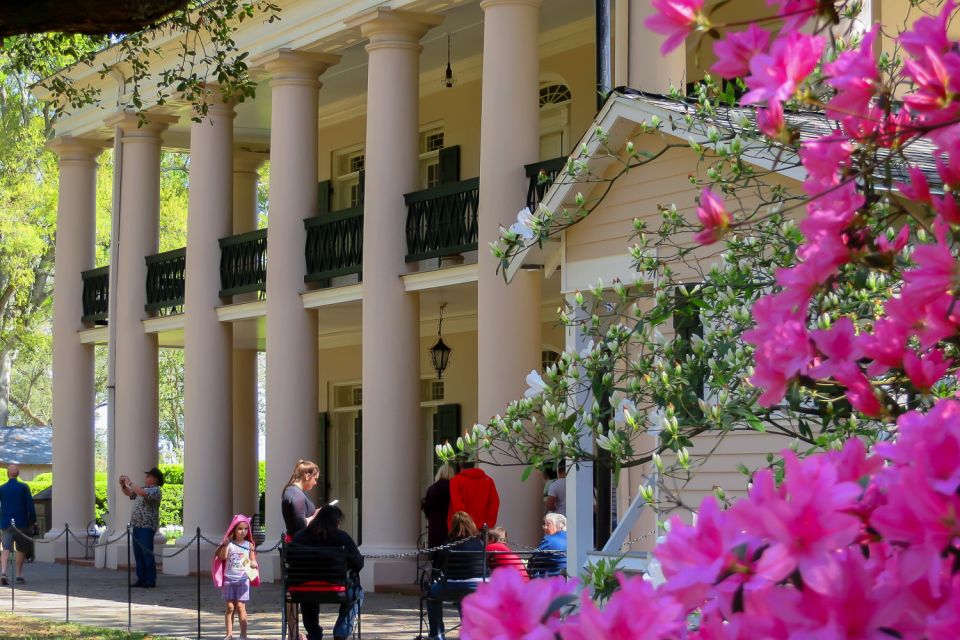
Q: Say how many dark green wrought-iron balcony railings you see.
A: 6